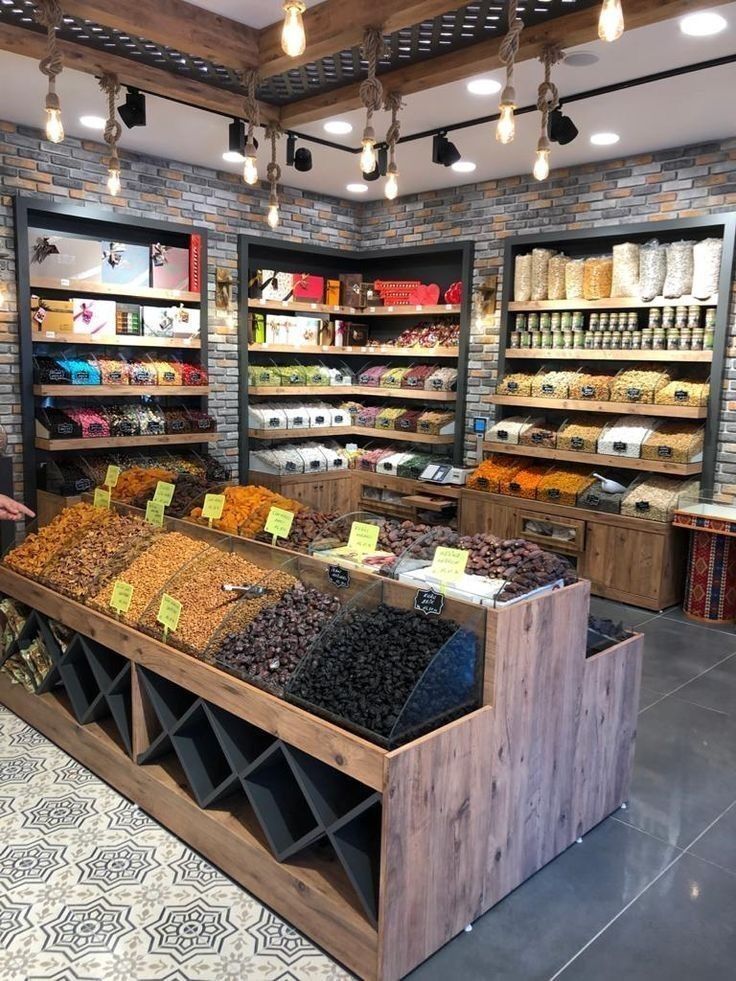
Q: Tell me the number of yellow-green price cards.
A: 10